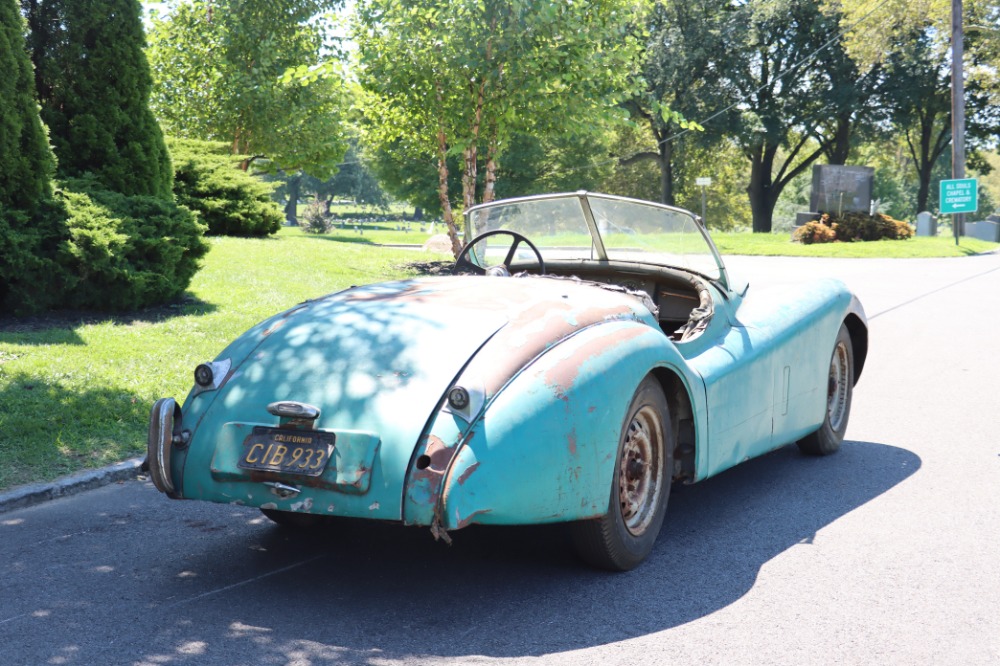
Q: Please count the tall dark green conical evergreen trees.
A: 2